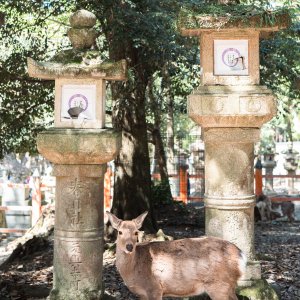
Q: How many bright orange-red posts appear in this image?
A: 4